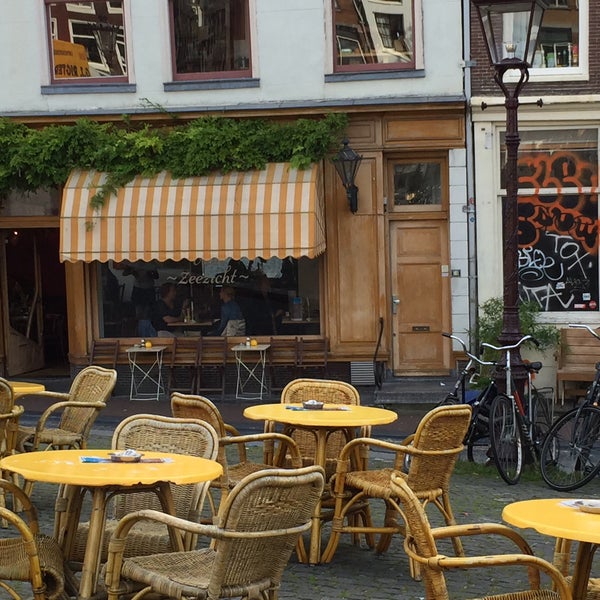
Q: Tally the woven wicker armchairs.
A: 9